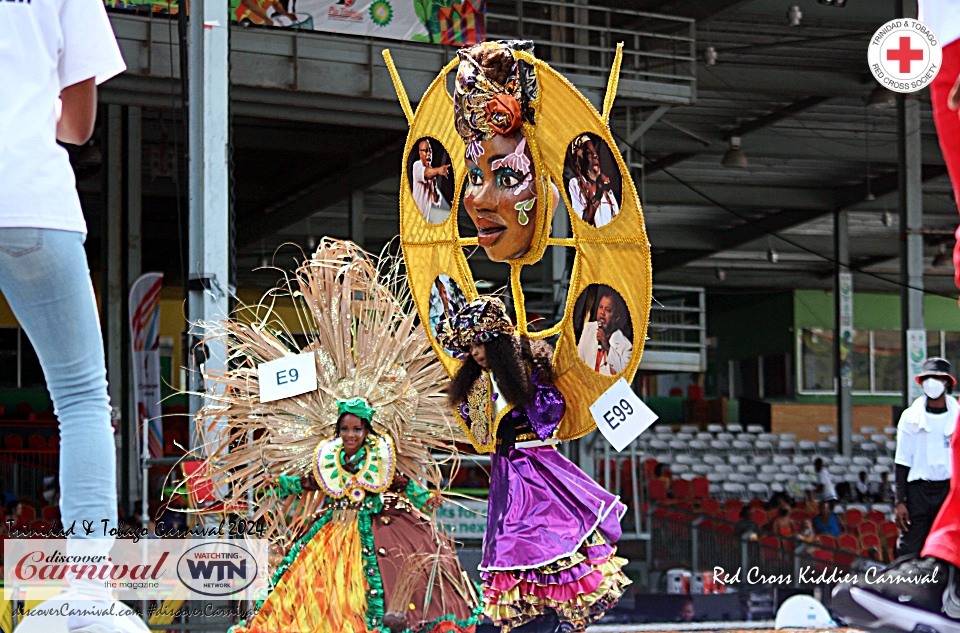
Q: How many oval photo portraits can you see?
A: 4